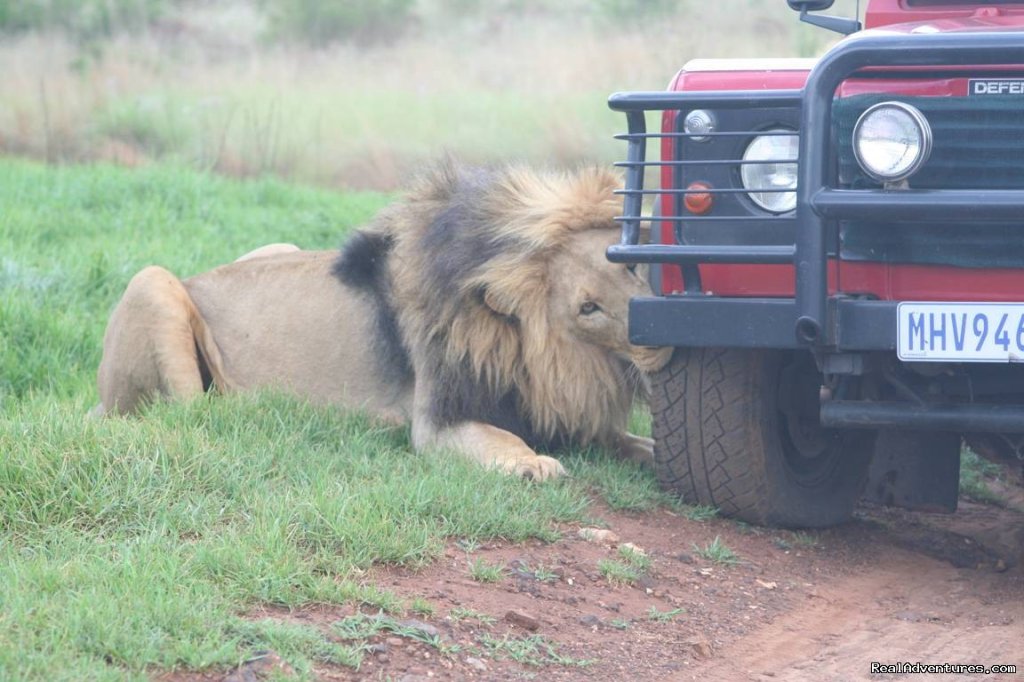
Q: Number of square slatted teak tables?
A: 0